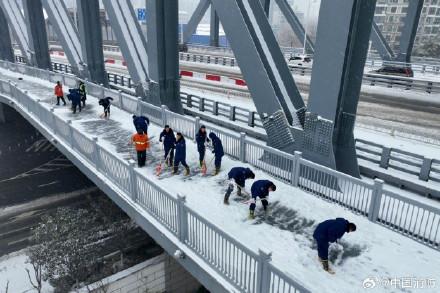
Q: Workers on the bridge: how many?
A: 13